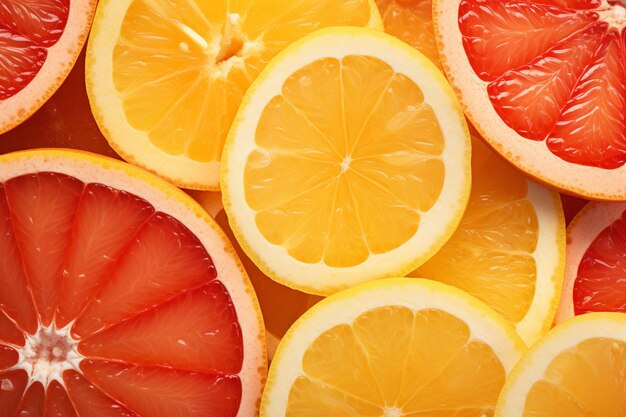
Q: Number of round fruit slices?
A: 9